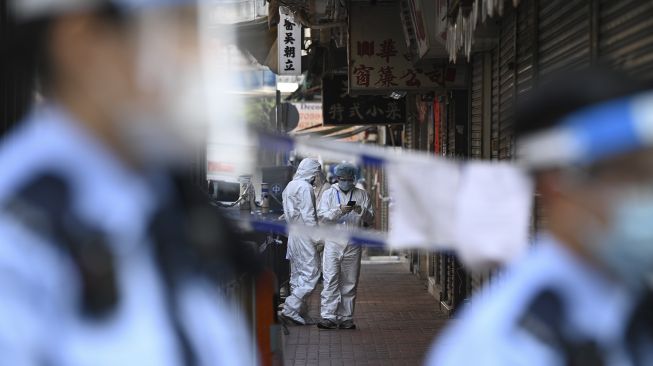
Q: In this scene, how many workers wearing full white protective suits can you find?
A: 2